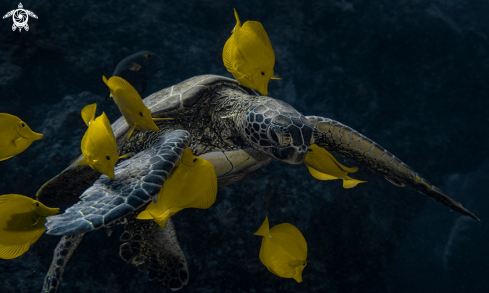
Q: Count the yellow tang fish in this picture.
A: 8